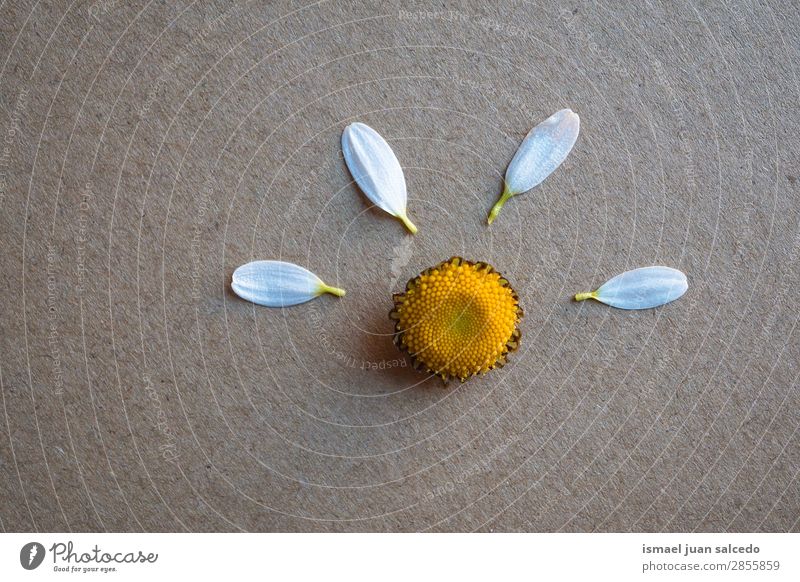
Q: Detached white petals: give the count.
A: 4